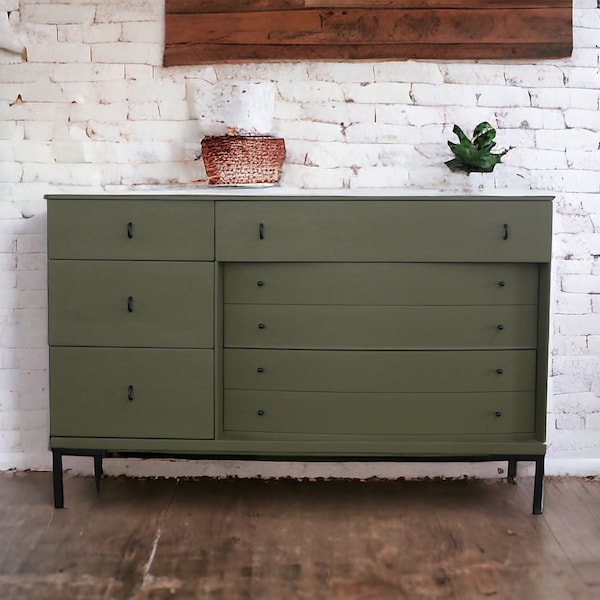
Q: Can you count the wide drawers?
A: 5